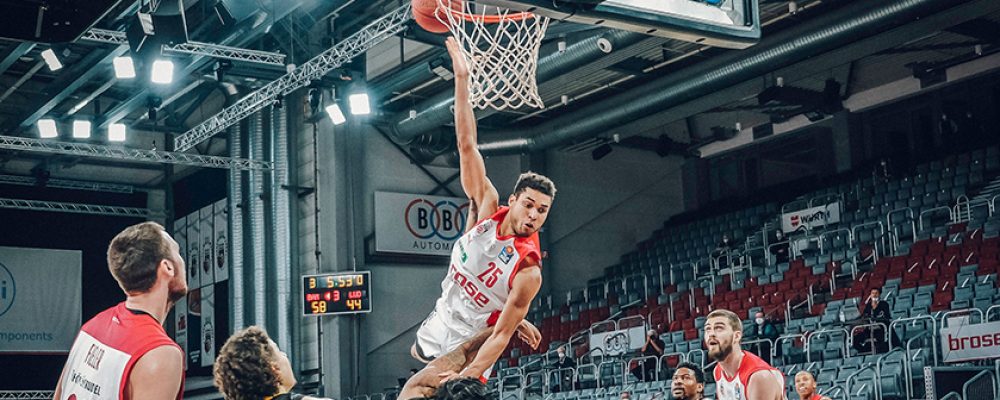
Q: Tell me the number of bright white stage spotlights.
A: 8